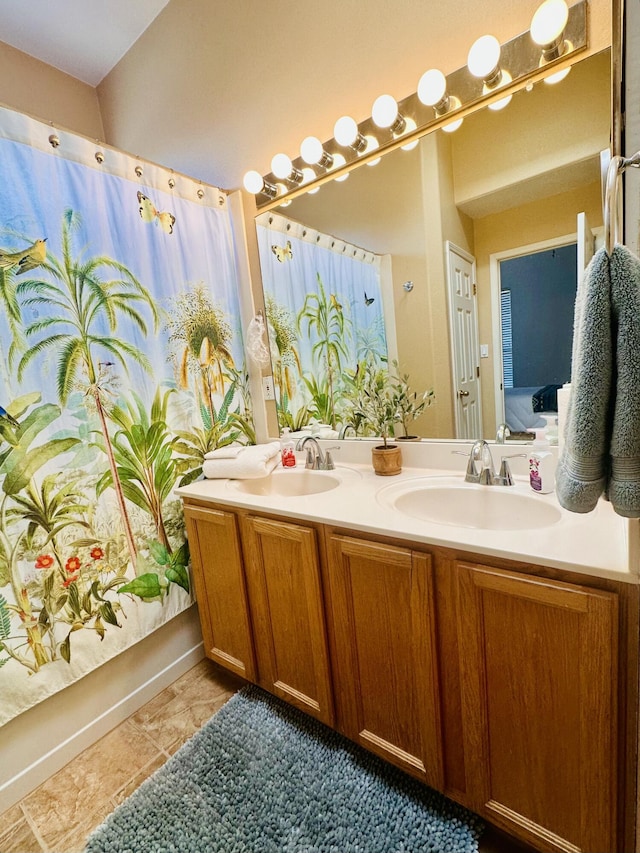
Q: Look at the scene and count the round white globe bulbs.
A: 8